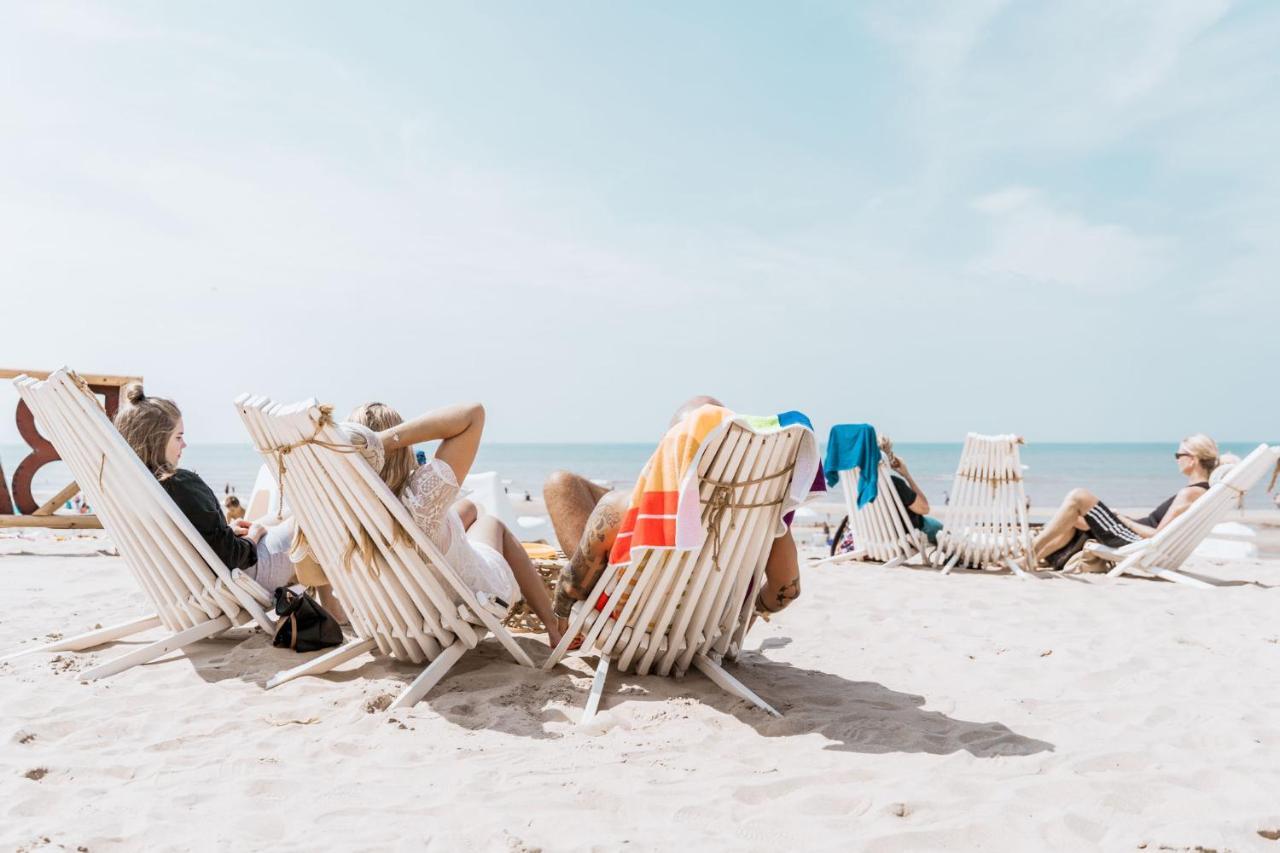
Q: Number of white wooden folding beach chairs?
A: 6